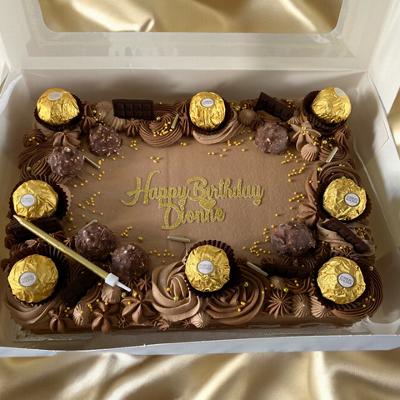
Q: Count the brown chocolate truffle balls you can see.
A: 6